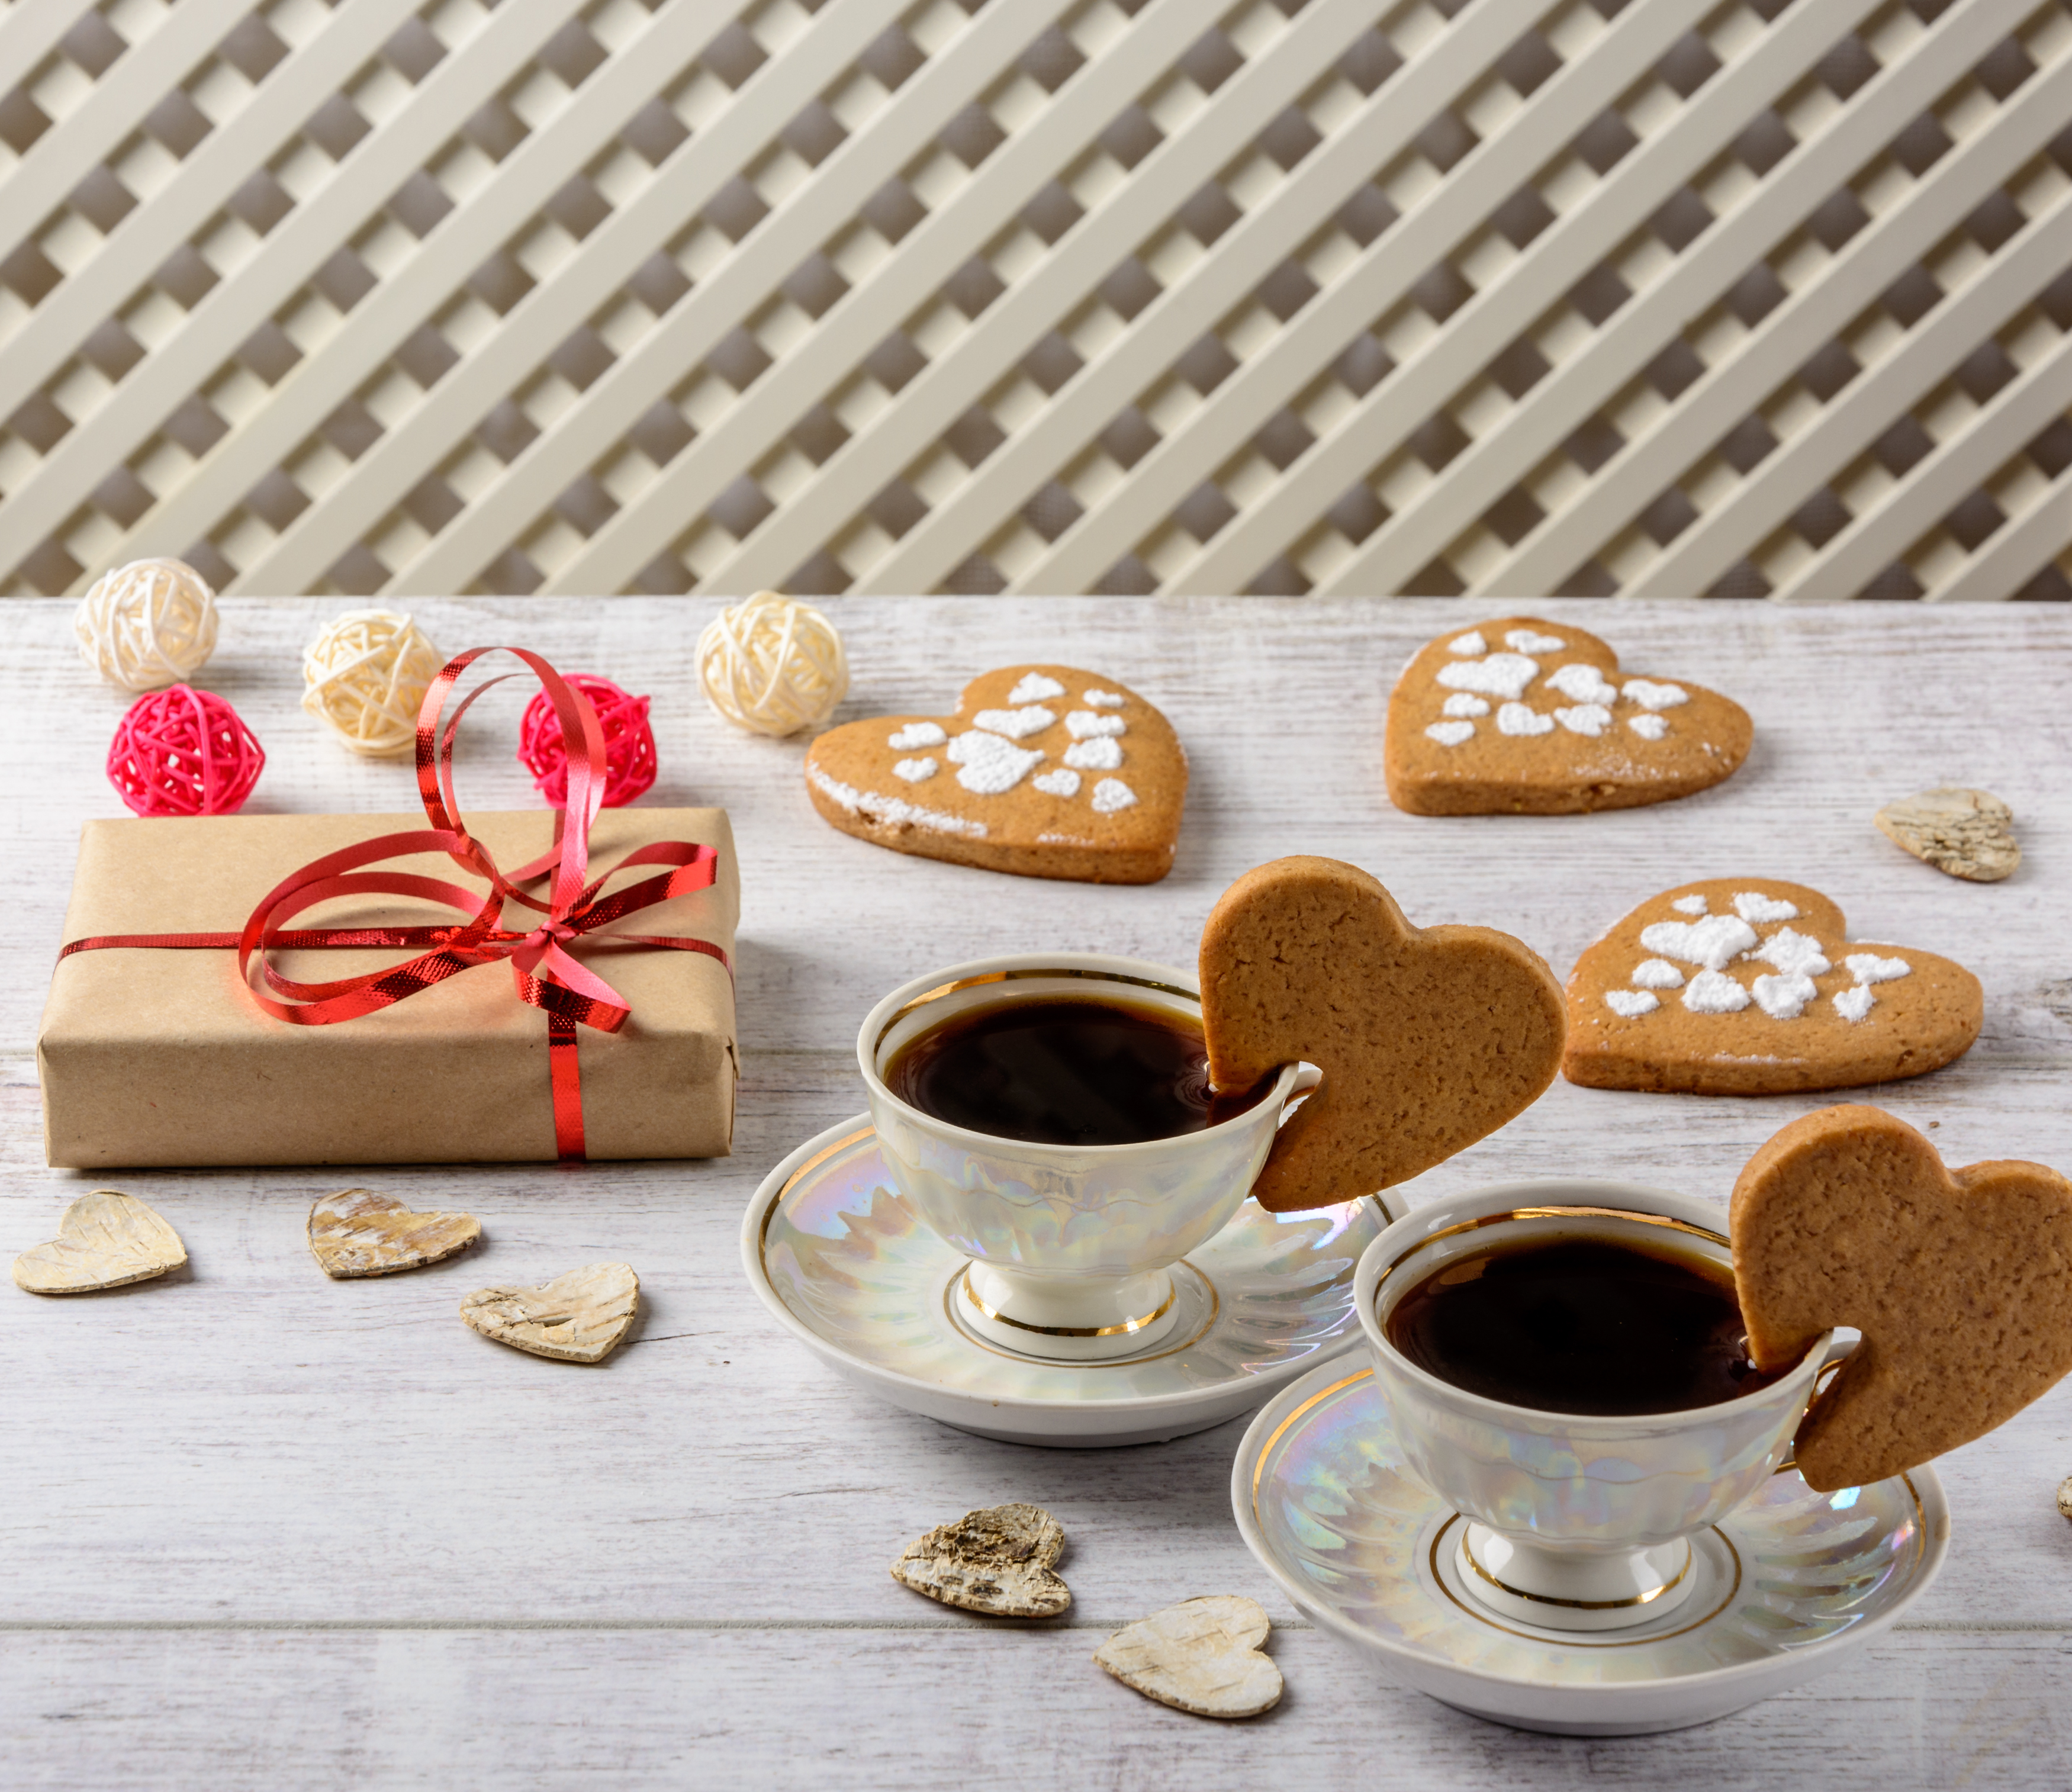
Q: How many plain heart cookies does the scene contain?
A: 2